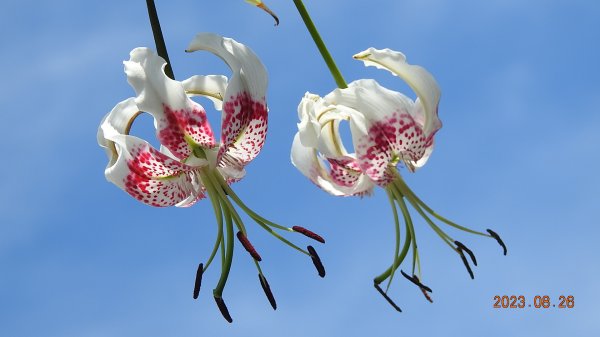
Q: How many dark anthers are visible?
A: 12